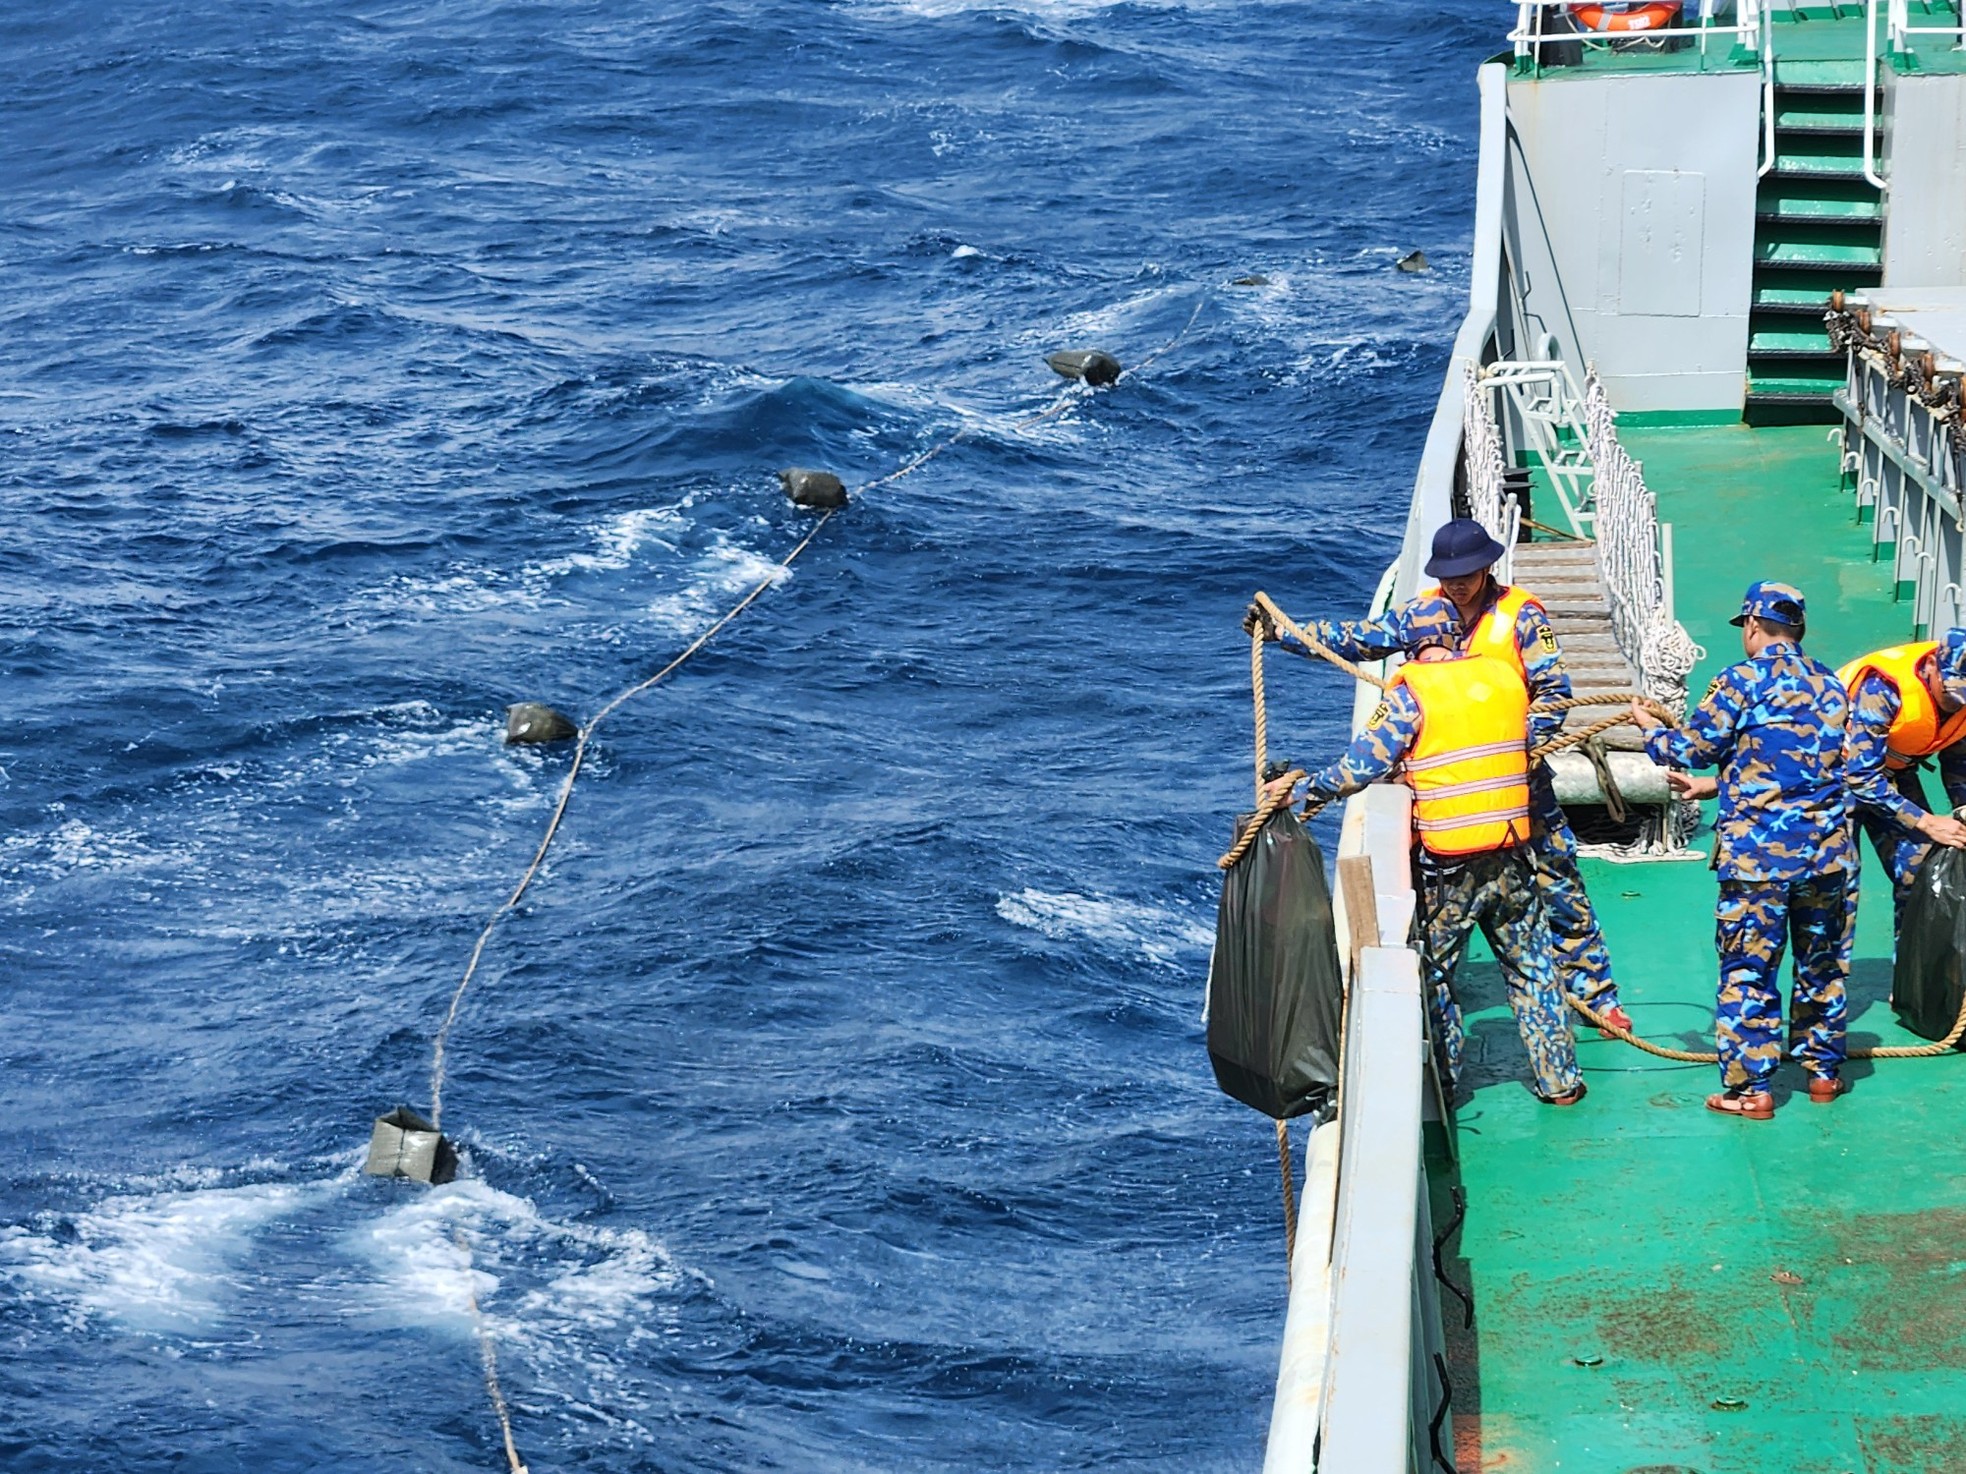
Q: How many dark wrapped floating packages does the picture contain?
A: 6